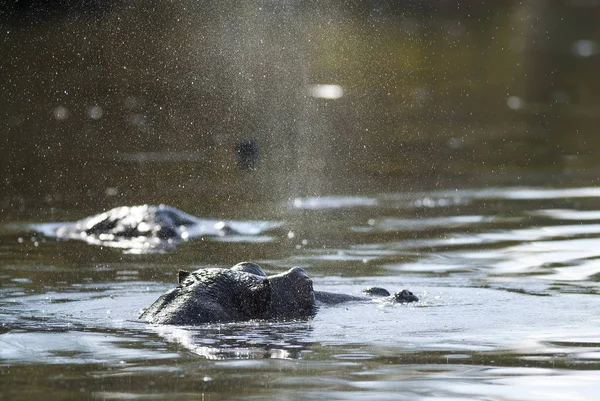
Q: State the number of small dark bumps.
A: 2